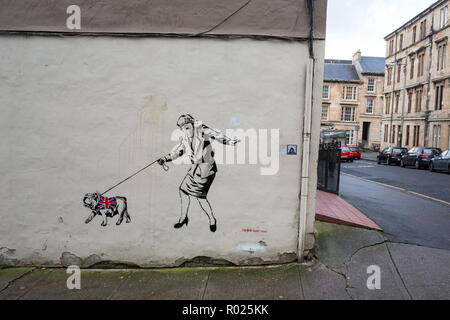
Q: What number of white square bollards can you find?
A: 0